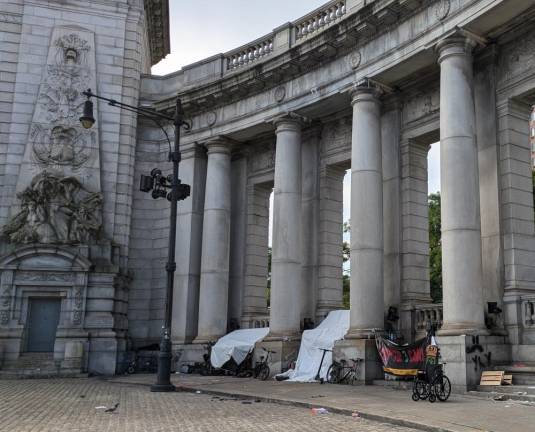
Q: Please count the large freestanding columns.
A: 4